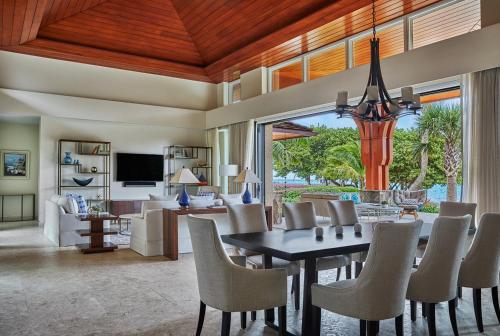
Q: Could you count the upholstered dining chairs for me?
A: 8